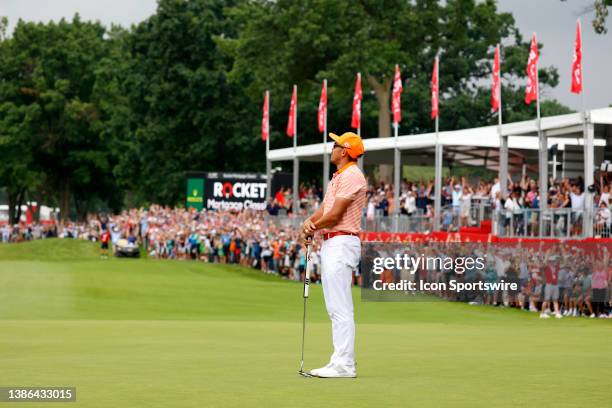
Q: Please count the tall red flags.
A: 9